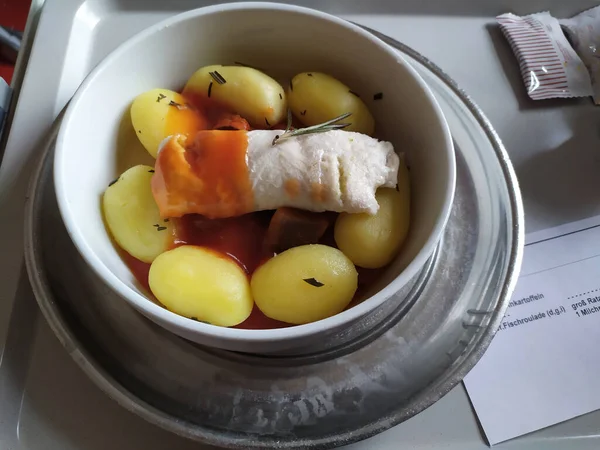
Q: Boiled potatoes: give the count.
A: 7